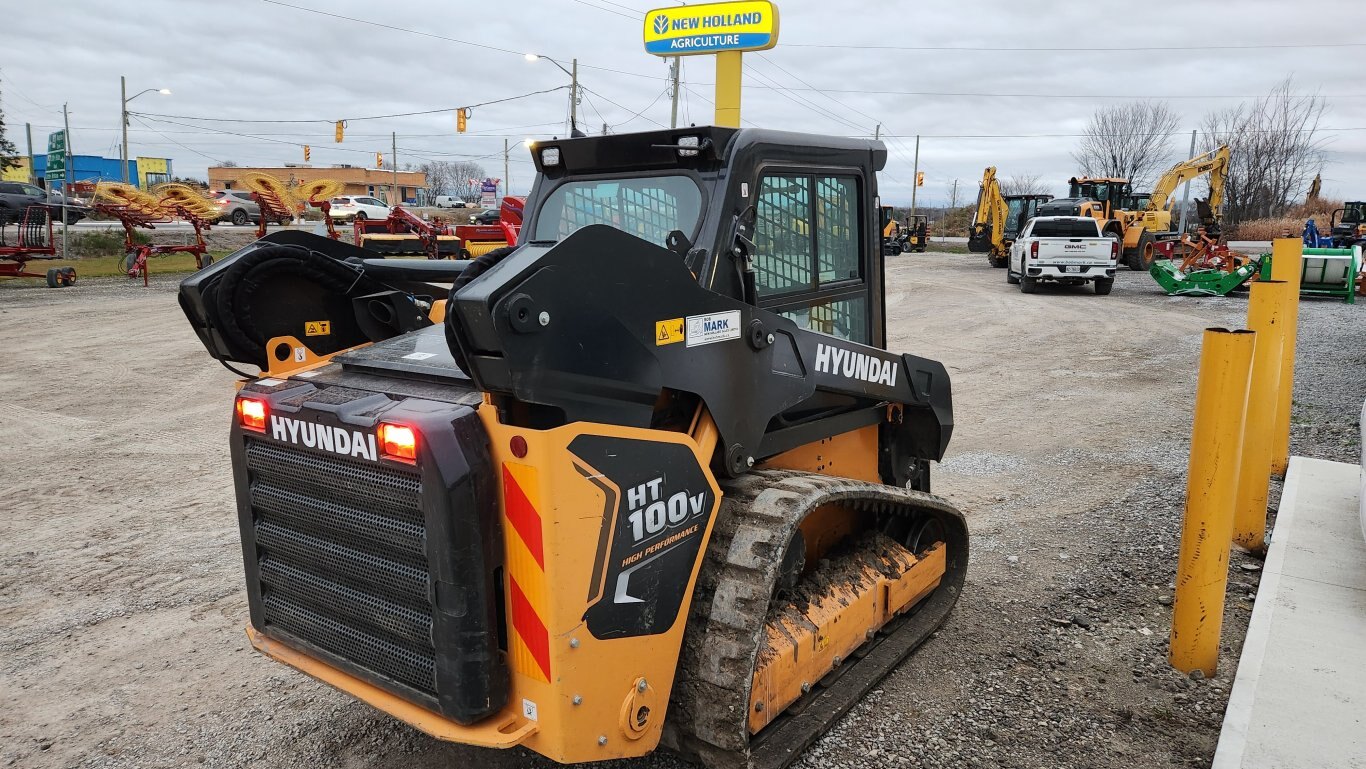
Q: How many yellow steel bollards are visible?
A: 3